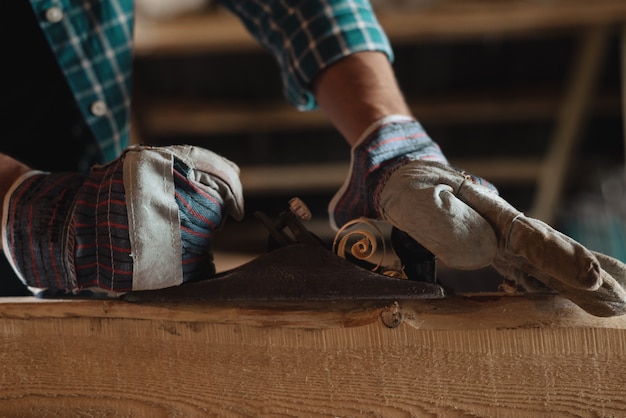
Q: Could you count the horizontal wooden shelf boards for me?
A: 3